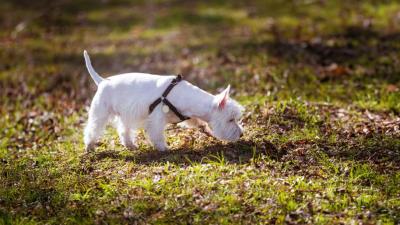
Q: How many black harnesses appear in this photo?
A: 1